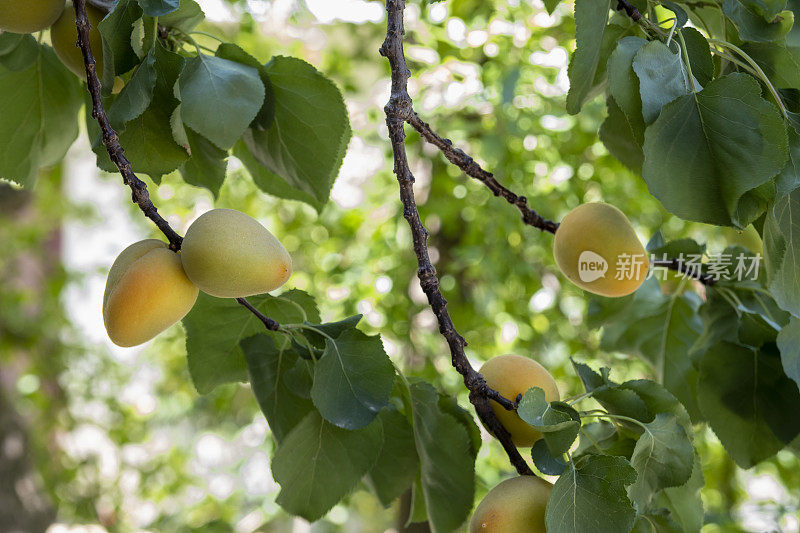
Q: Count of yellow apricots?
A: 7